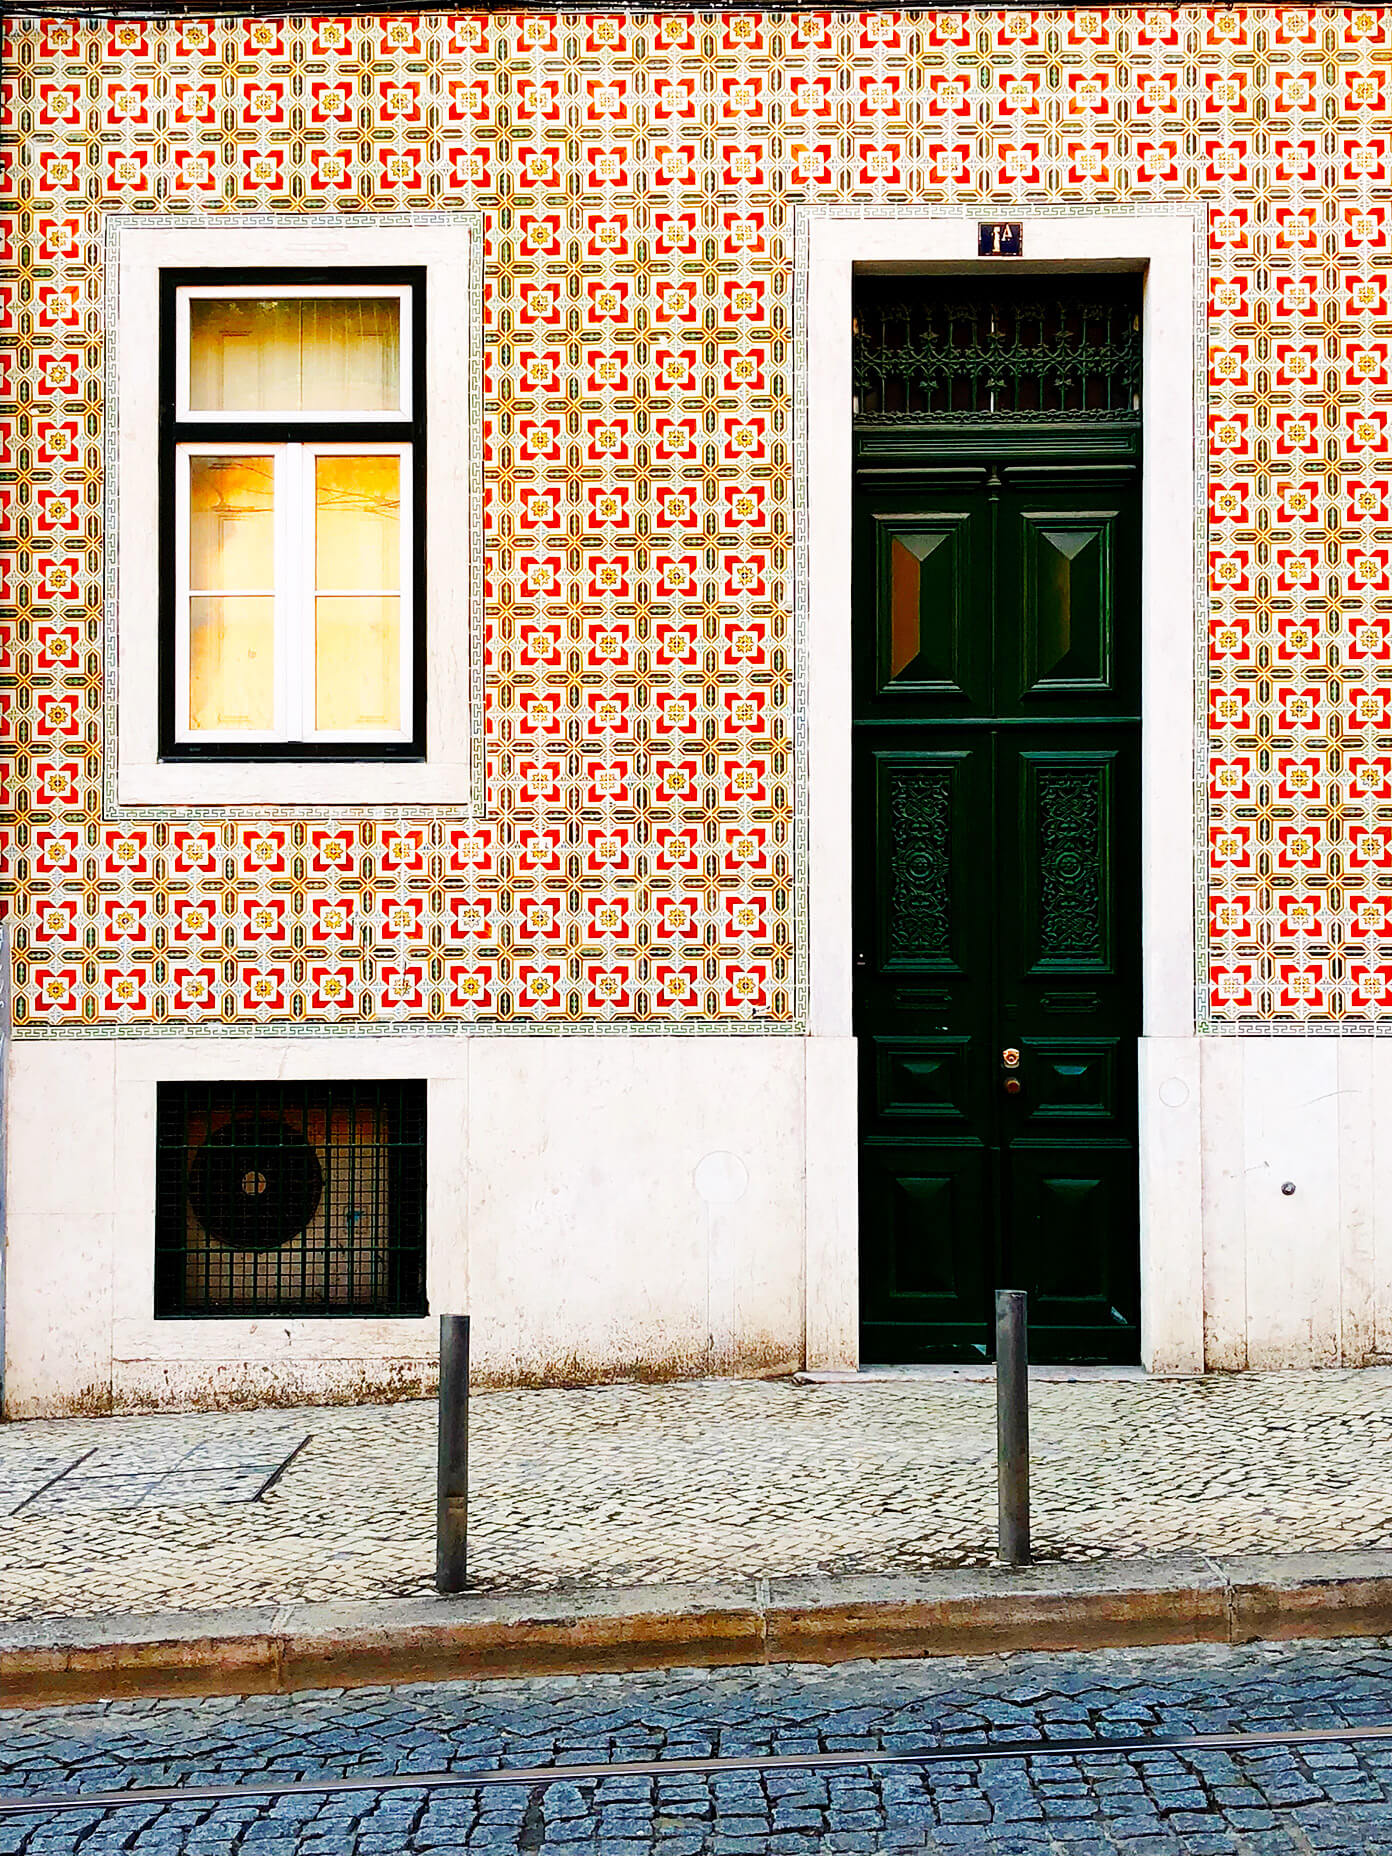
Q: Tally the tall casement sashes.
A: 2